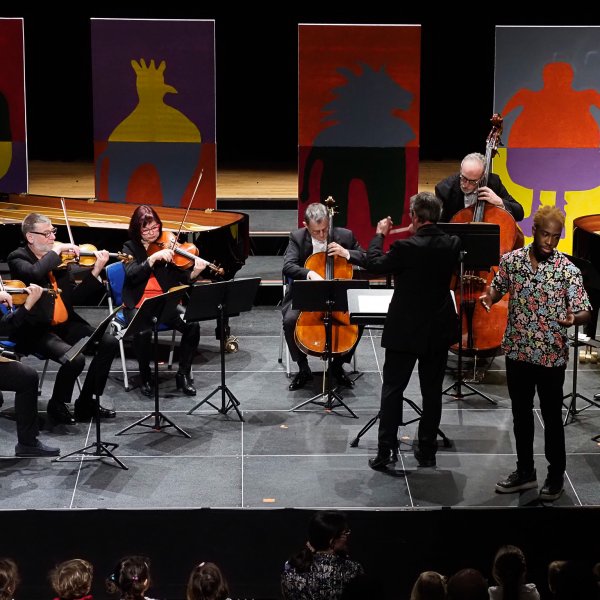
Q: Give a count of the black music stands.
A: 7